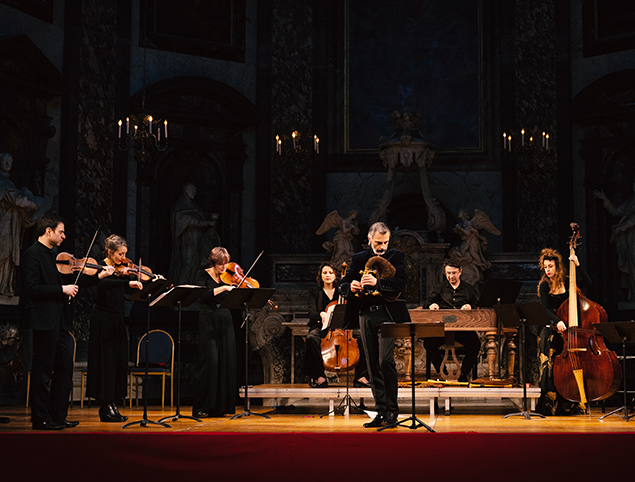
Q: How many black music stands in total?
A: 8